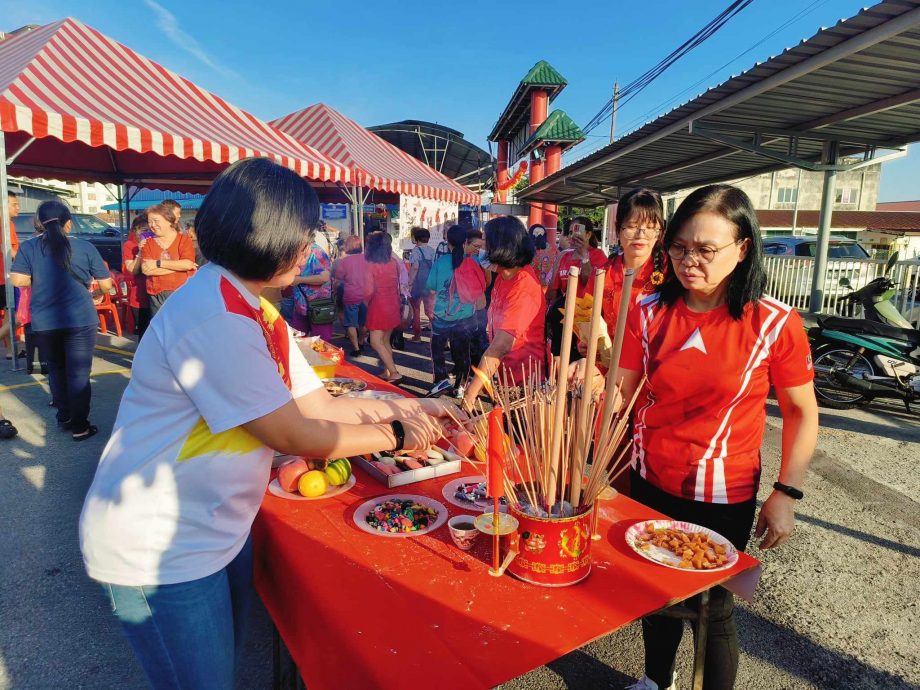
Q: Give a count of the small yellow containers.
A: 1